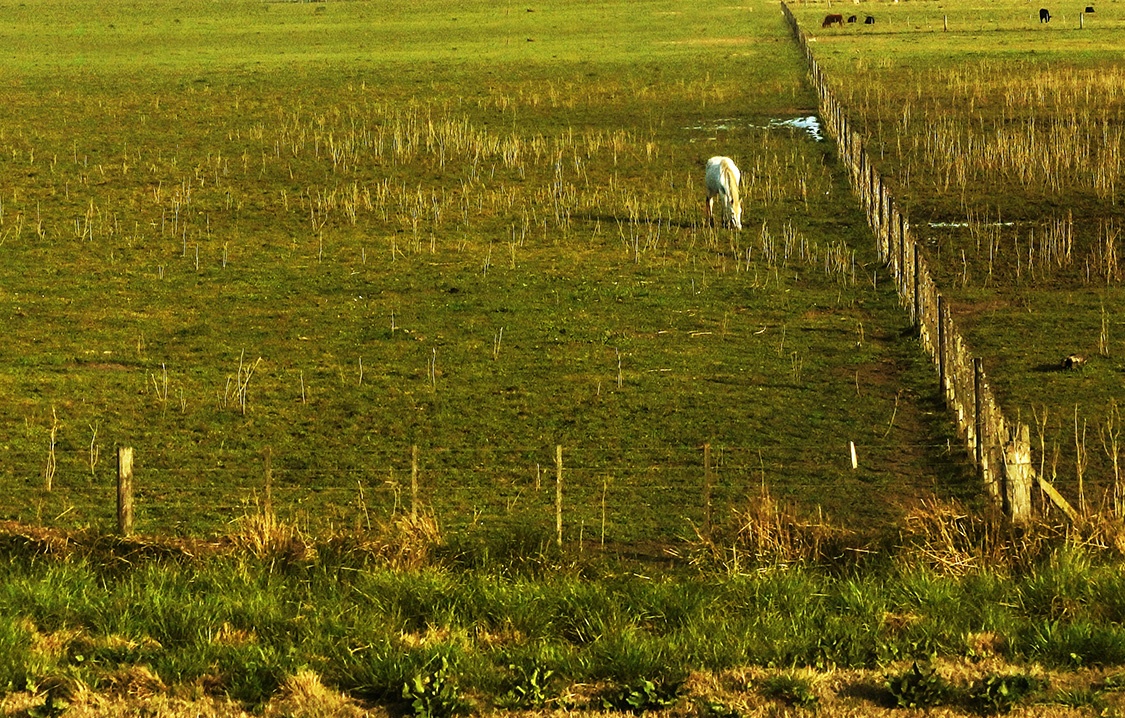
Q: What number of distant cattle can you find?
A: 5